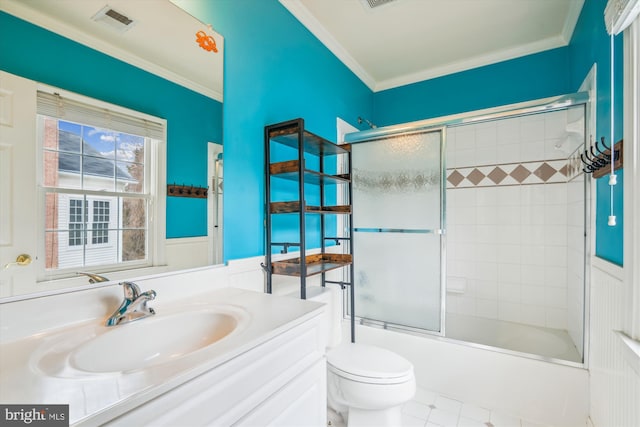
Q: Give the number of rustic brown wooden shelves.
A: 4